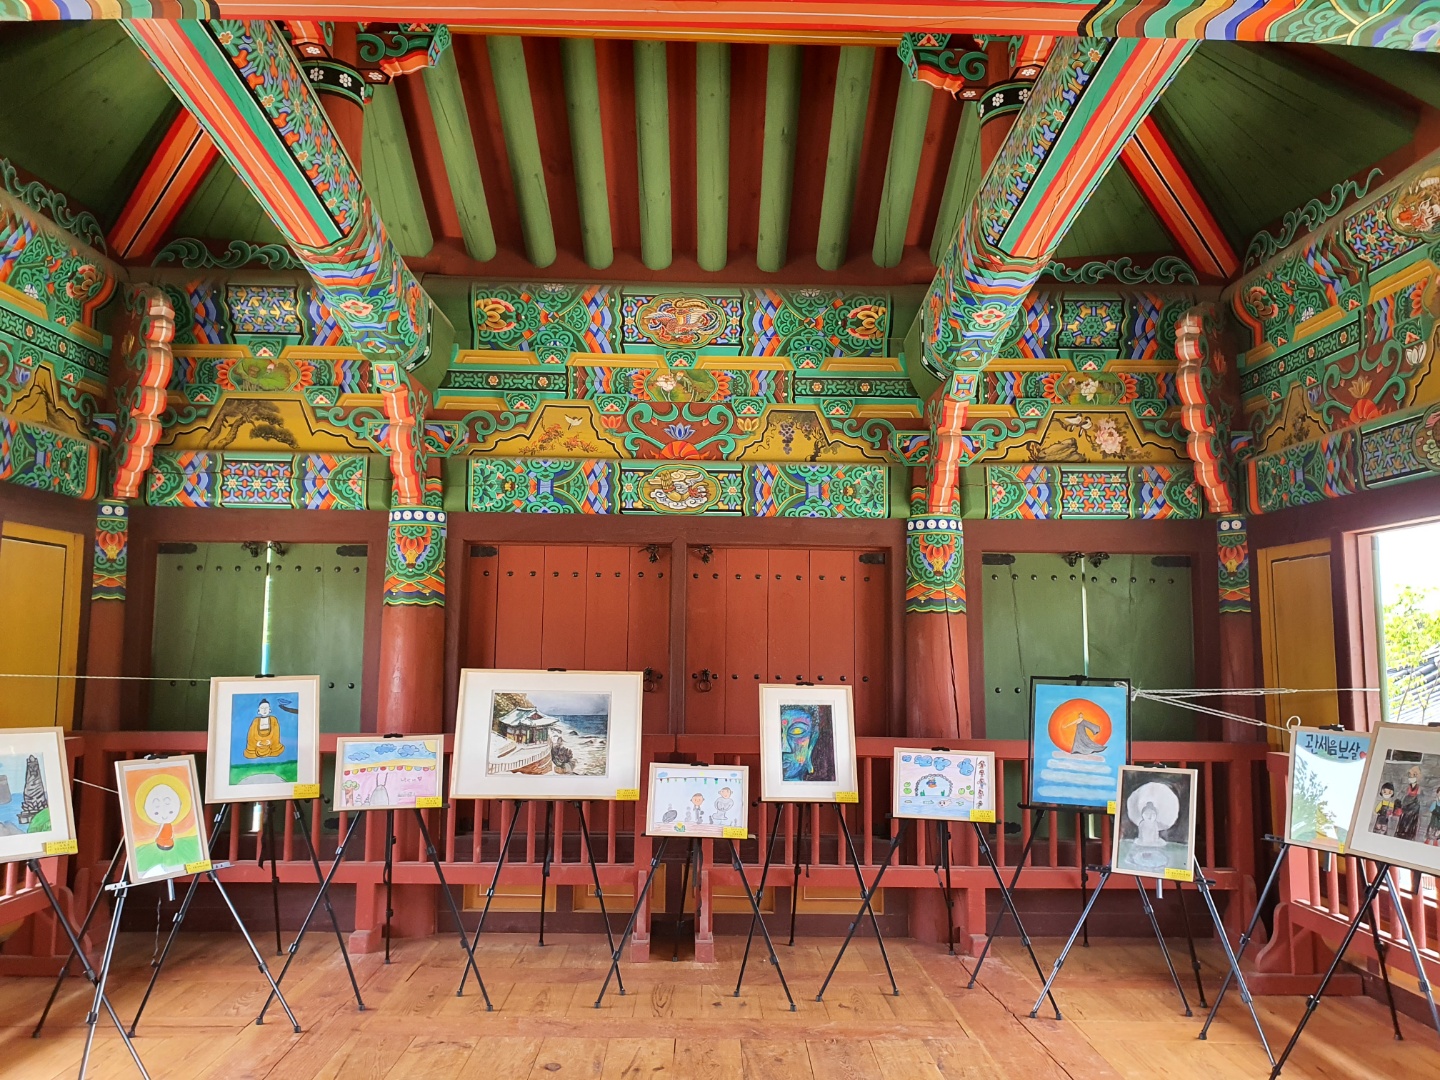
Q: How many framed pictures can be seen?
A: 12